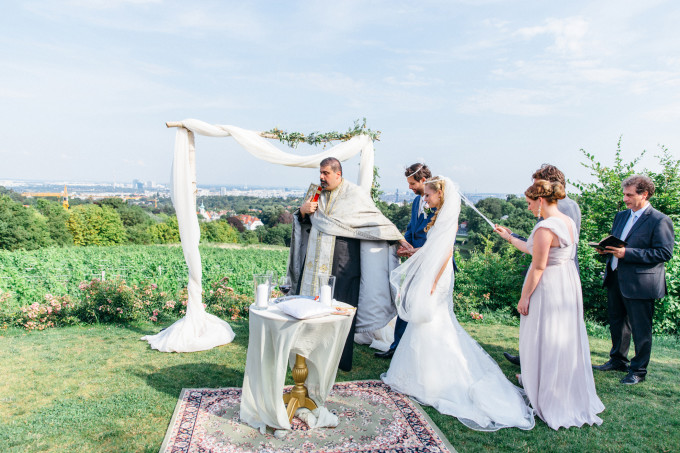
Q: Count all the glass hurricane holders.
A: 2